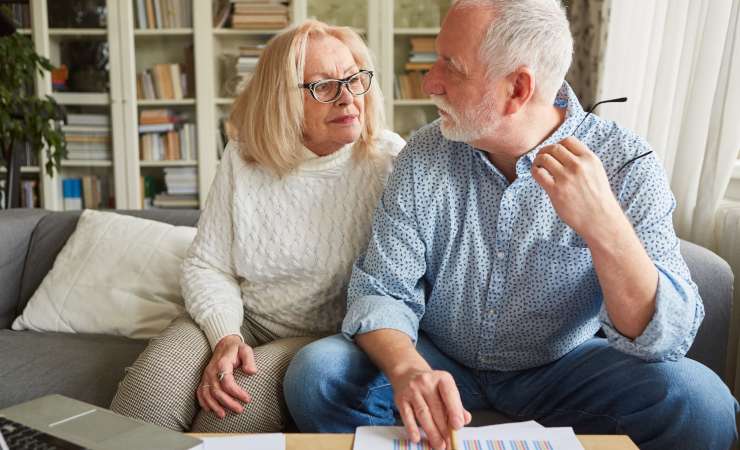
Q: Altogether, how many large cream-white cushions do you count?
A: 1